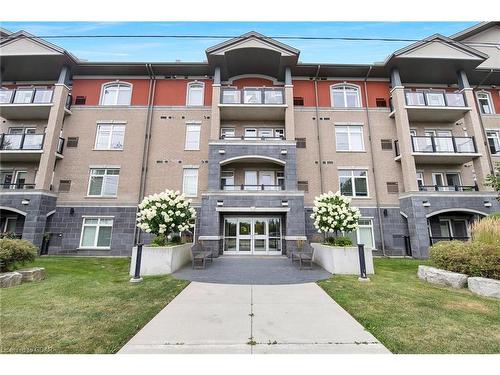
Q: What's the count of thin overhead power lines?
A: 1